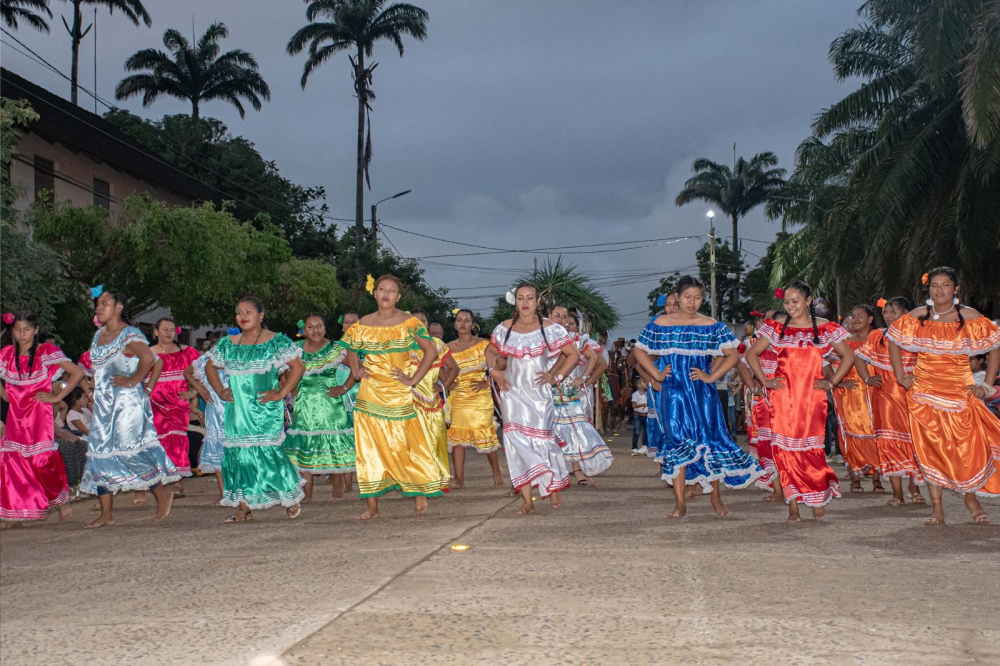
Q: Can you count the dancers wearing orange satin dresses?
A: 3